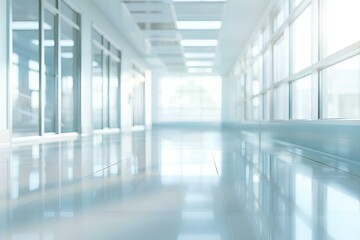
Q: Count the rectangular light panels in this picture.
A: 6